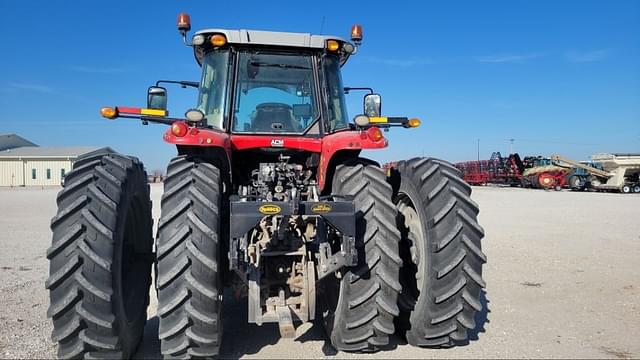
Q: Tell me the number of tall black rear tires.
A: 4